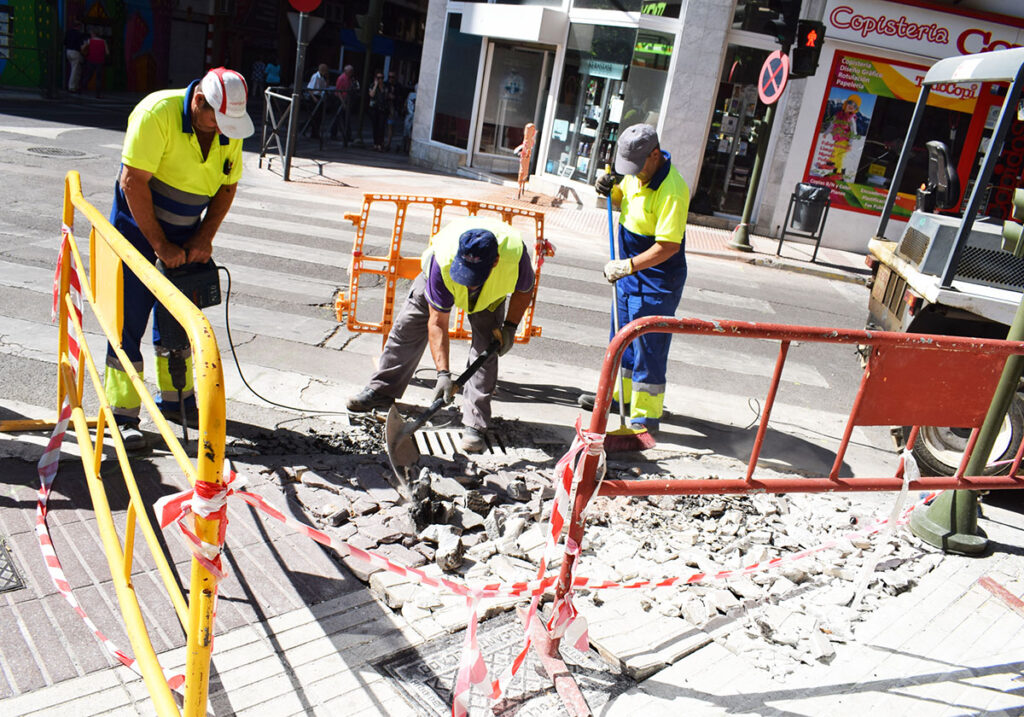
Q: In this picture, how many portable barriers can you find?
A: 3